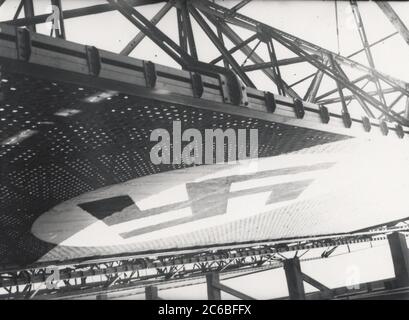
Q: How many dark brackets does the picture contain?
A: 12